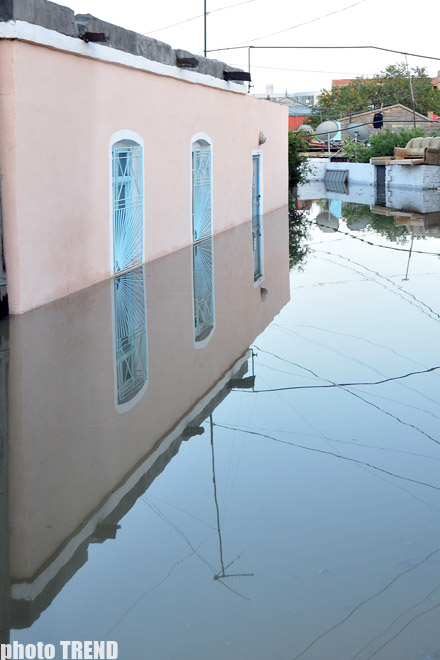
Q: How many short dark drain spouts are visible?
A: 3